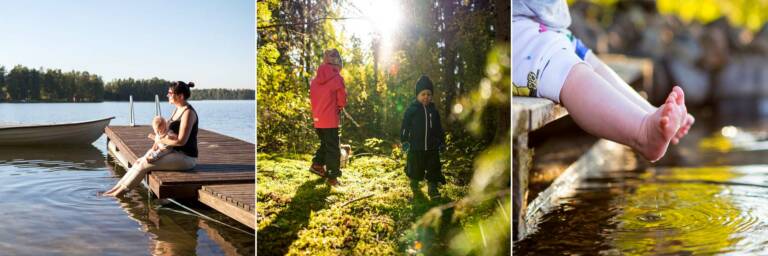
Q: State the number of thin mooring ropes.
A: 1